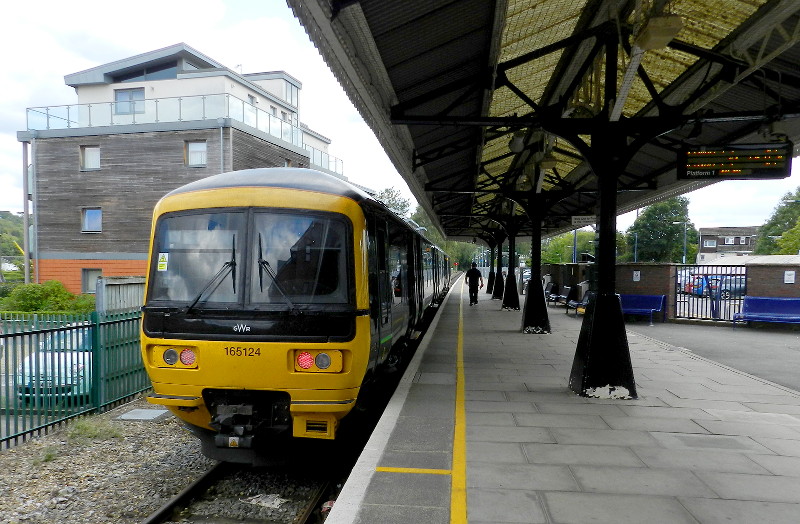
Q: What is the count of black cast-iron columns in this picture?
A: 5